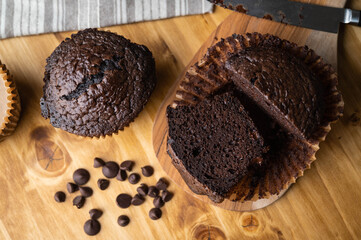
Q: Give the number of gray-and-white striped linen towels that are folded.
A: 1